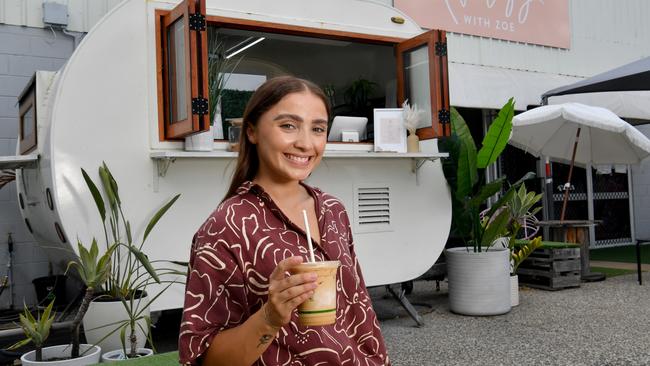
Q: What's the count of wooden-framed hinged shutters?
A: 2